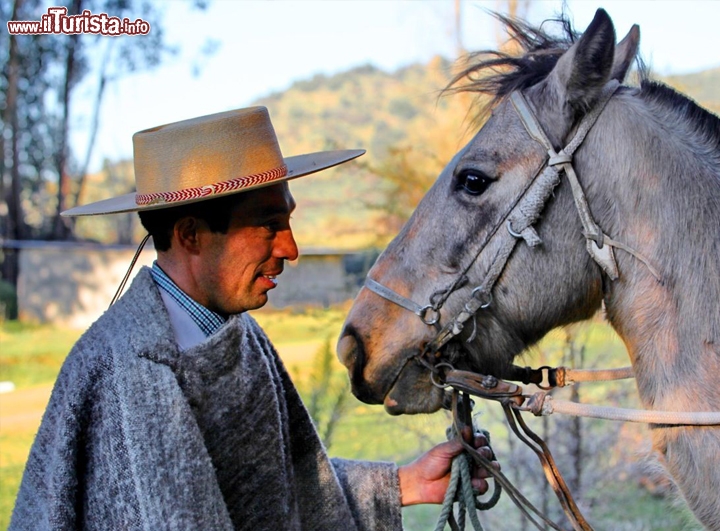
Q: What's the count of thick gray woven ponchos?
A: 1